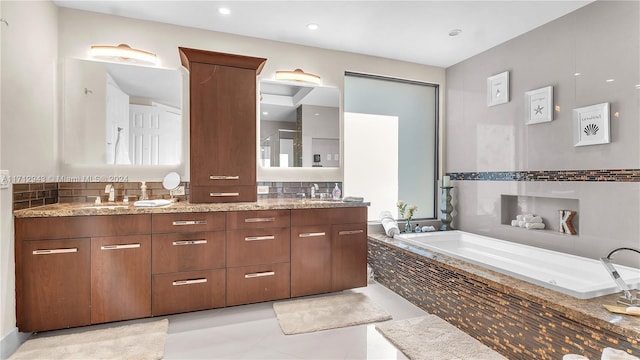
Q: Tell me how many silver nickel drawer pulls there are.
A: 12